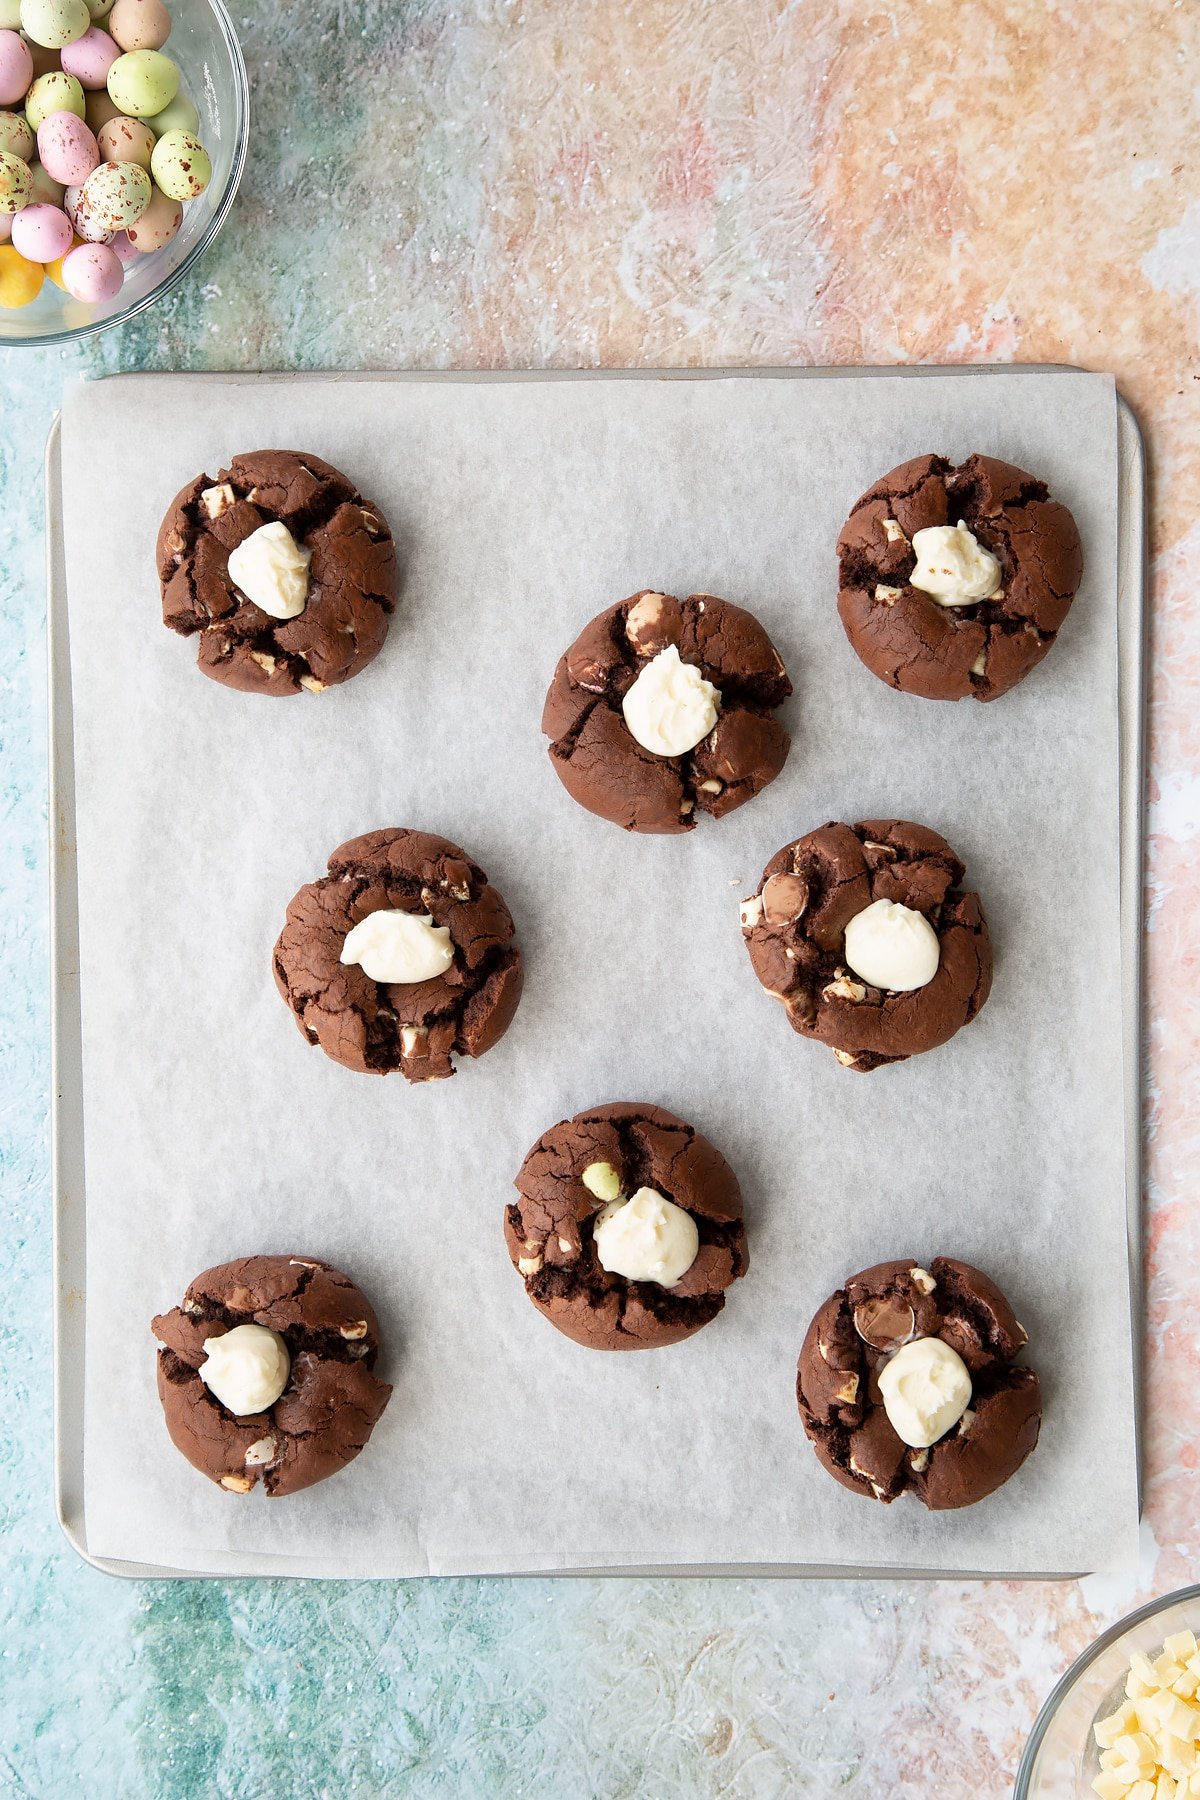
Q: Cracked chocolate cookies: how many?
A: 8